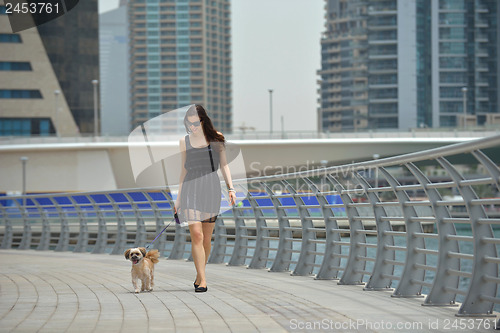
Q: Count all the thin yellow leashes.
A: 0